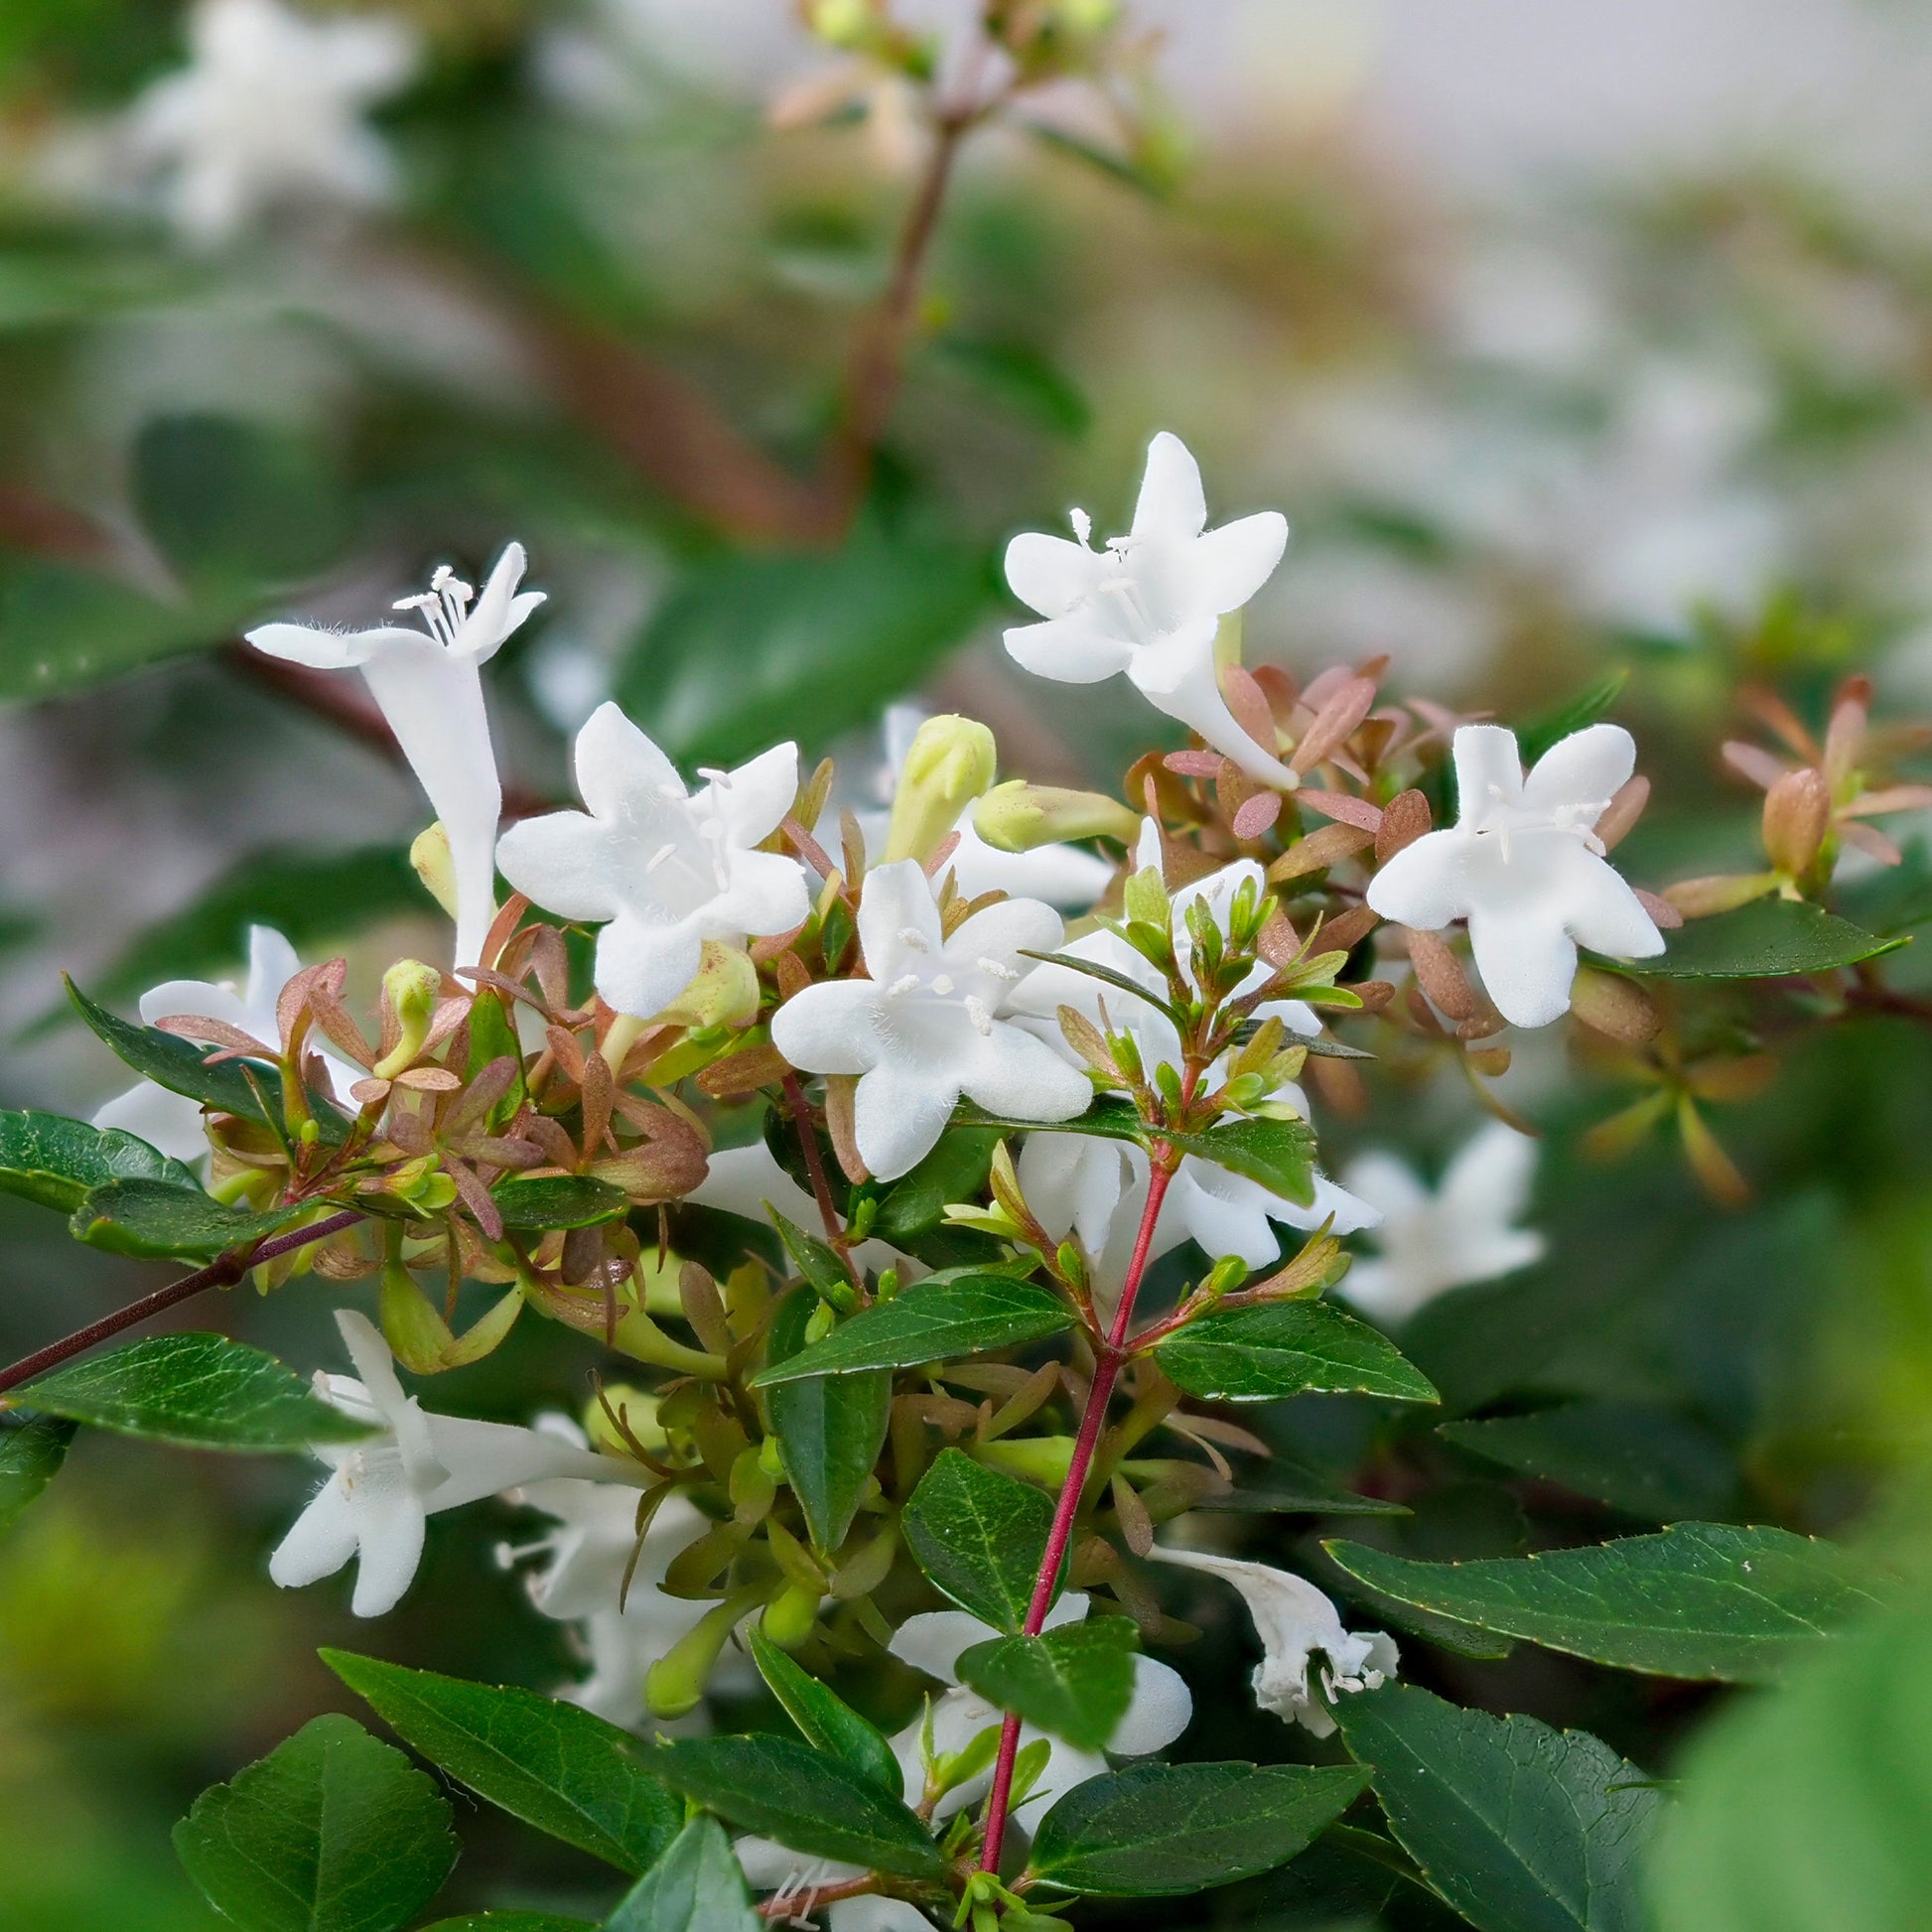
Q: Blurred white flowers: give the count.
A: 2